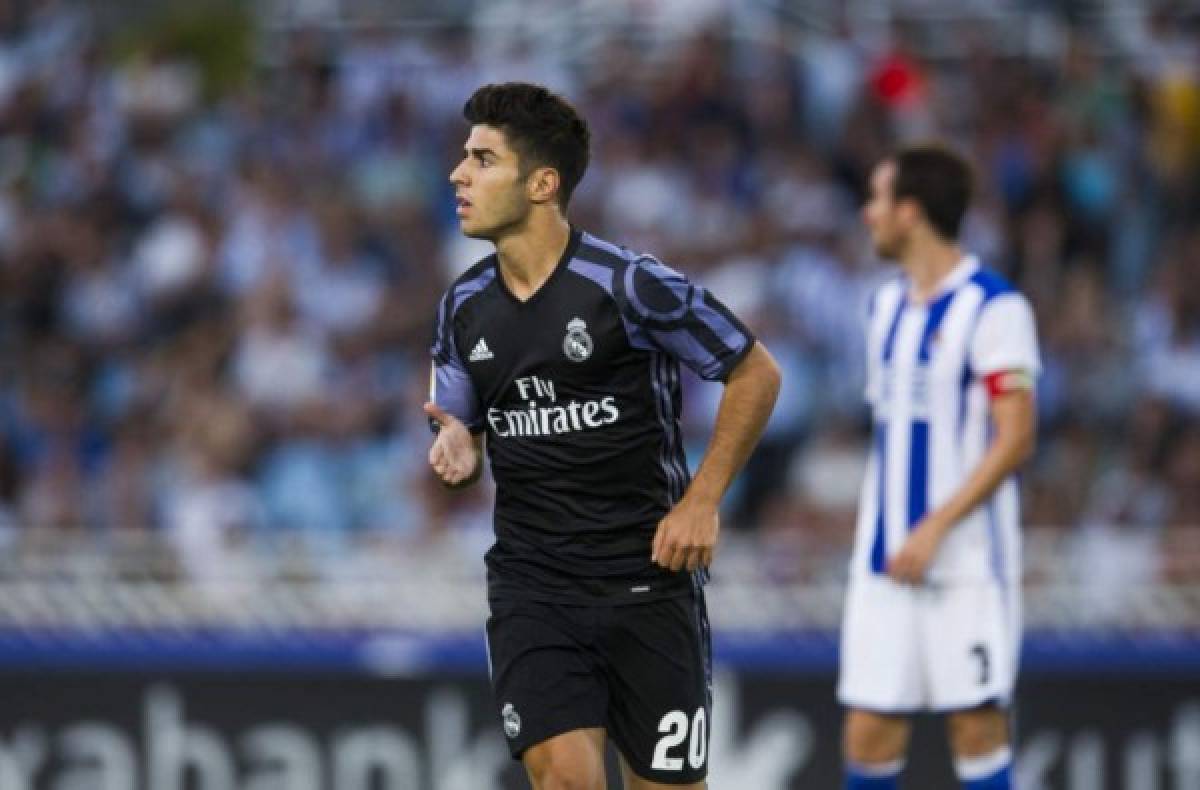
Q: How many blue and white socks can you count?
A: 2